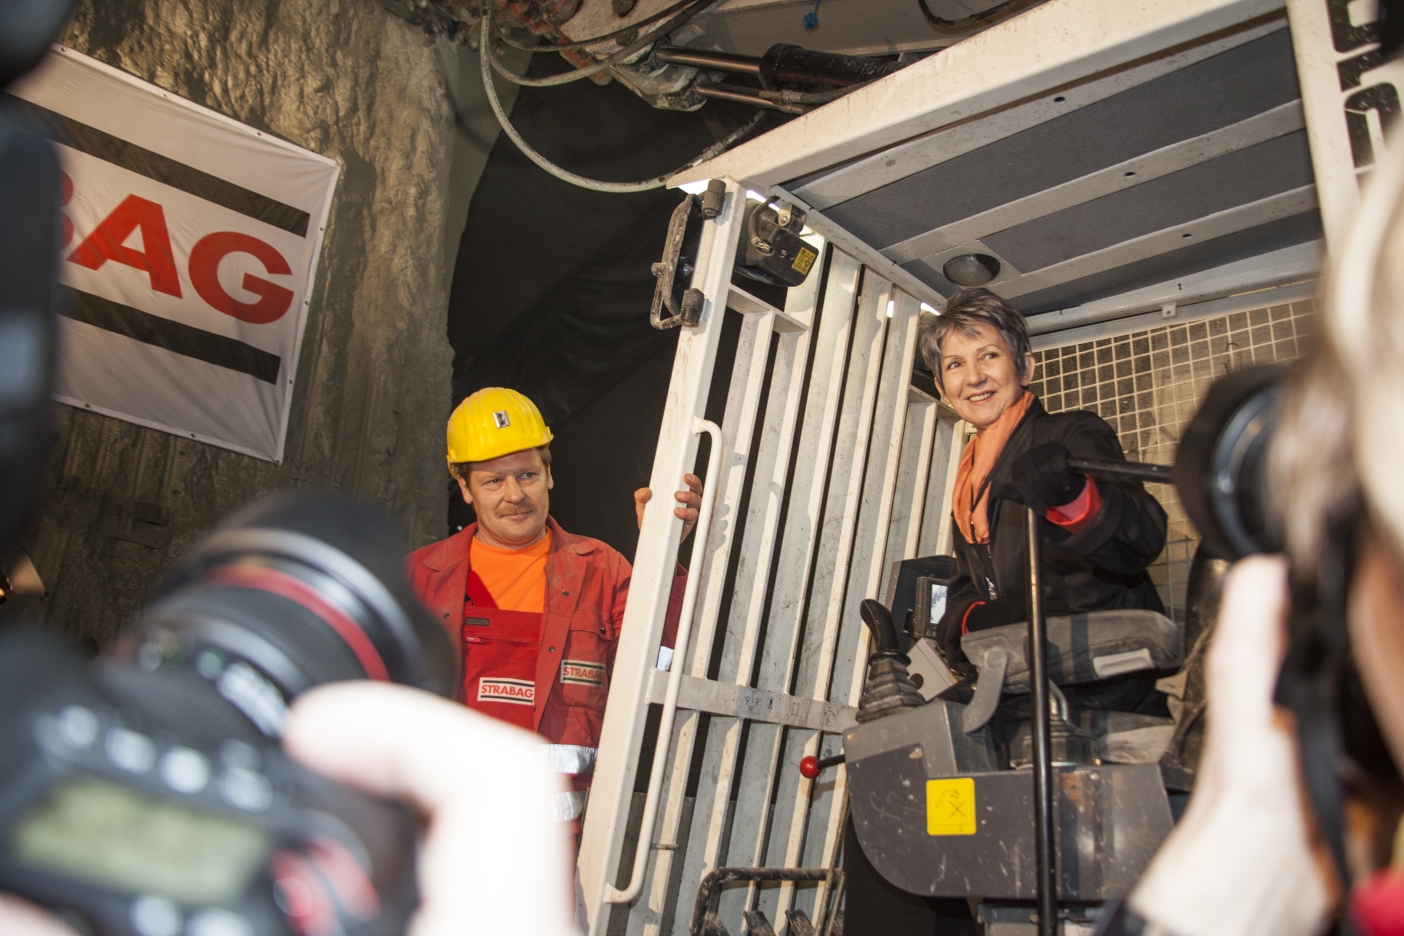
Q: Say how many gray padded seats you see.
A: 1